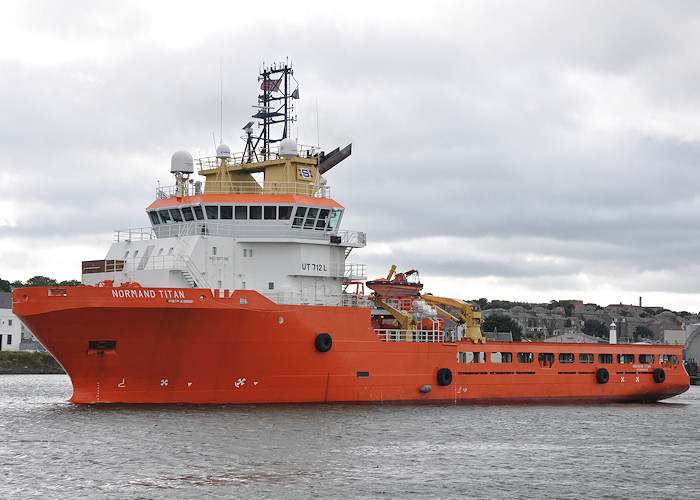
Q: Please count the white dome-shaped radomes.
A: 3